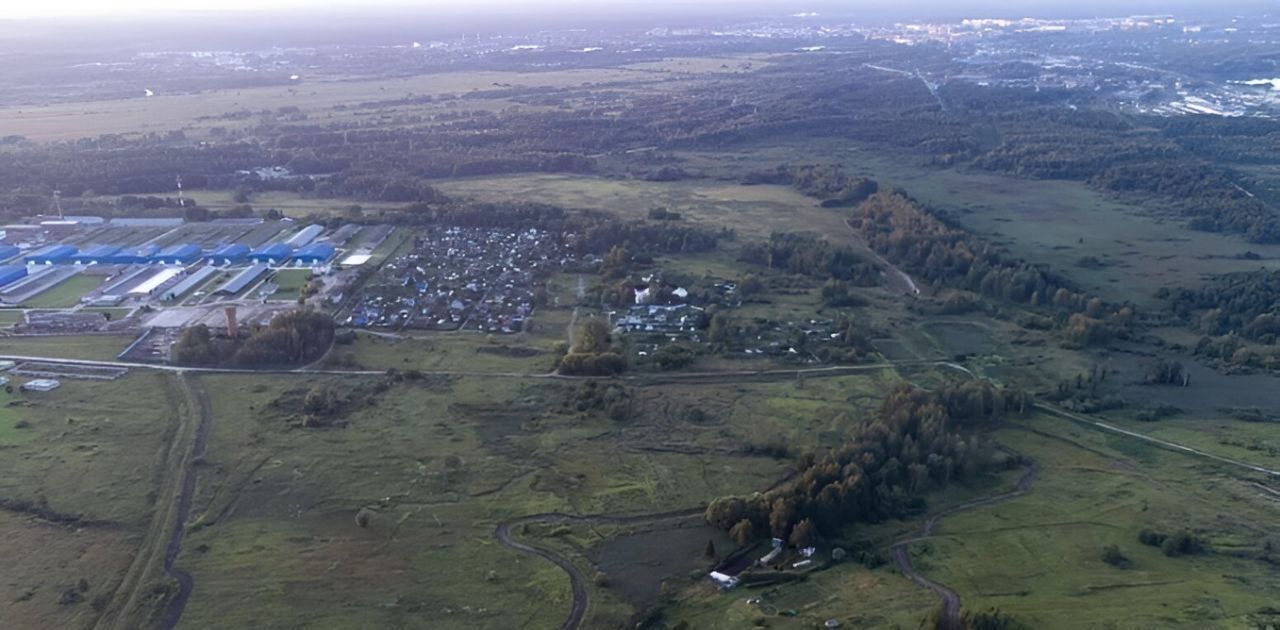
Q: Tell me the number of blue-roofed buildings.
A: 9